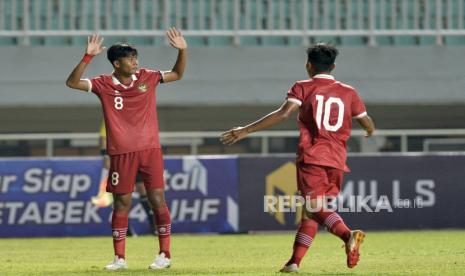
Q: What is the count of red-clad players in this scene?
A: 2